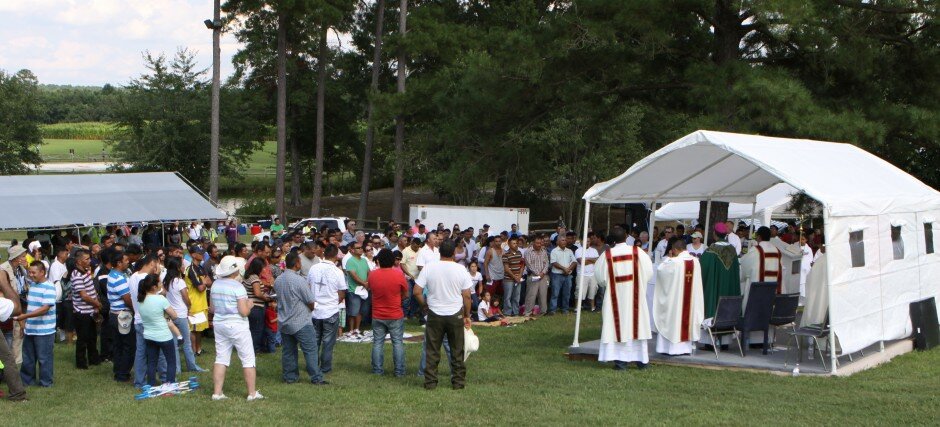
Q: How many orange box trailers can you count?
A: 0